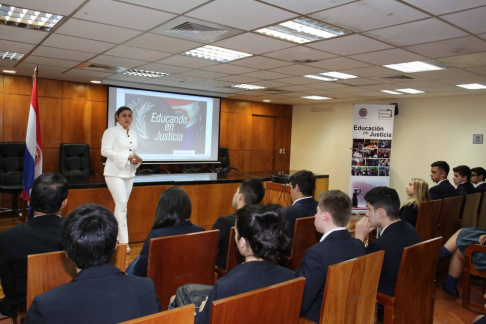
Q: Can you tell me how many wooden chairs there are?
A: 13